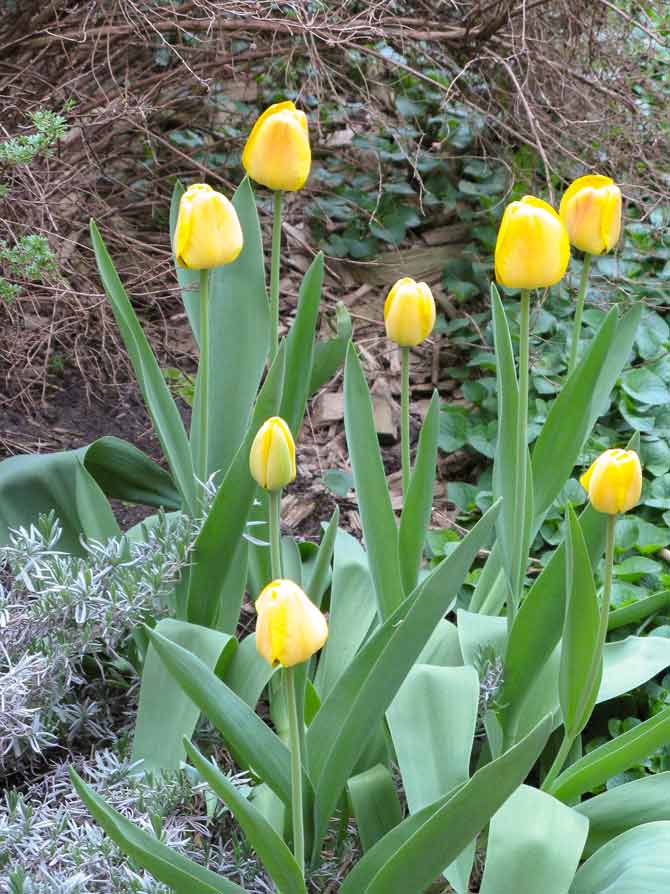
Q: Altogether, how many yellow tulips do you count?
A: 8